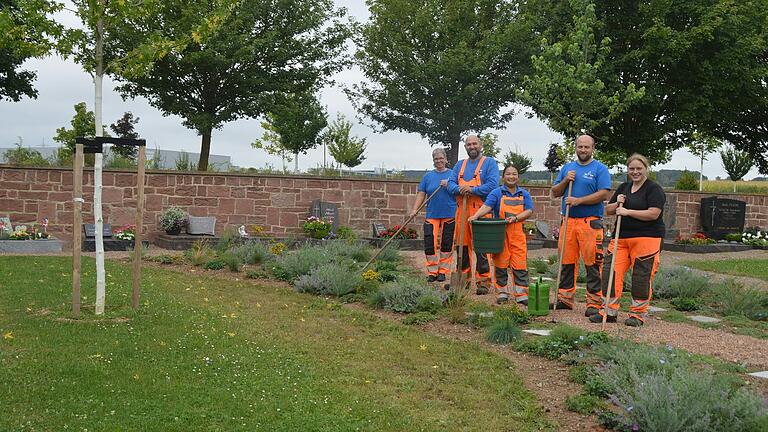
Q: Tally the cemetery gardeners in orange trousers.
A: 5